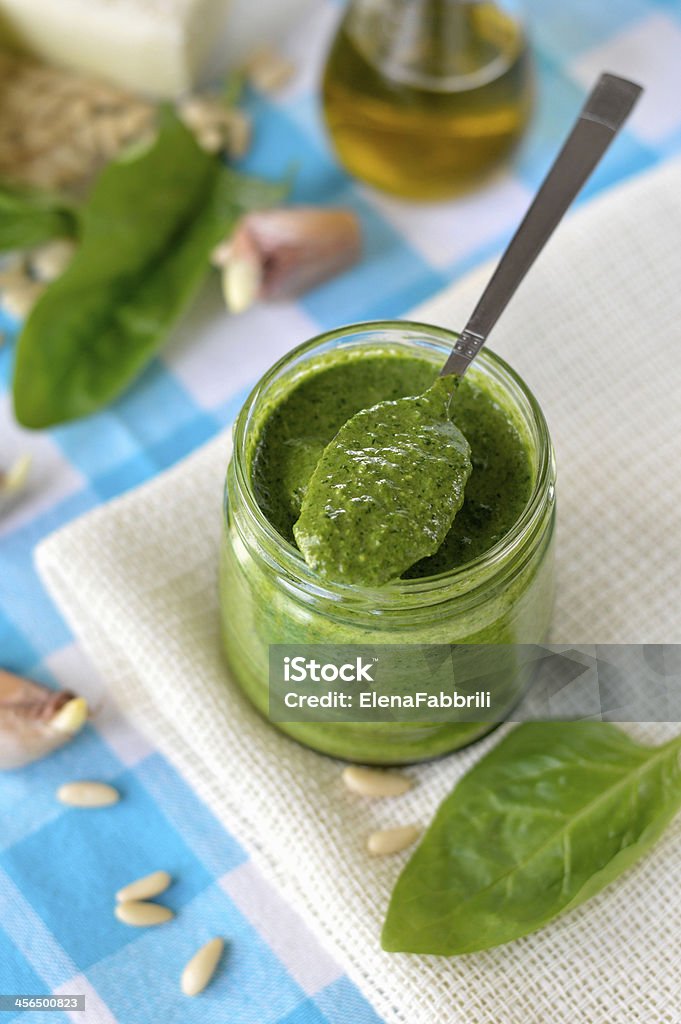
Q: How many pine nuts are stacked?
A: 2